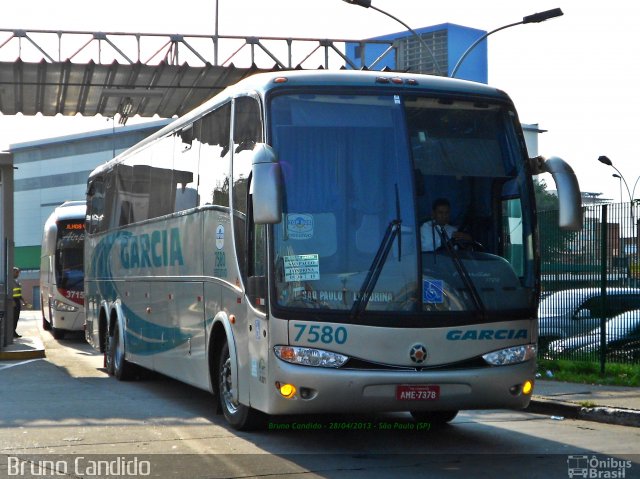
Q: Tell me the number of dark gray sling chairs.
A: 0